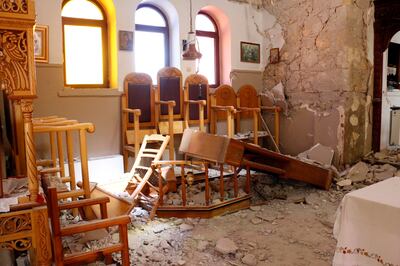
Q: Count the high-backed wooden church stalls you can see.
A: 5